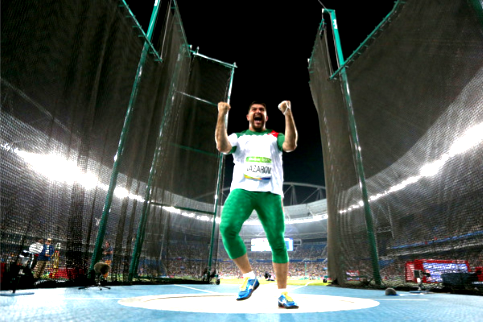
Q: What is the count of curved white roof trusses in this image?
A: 1